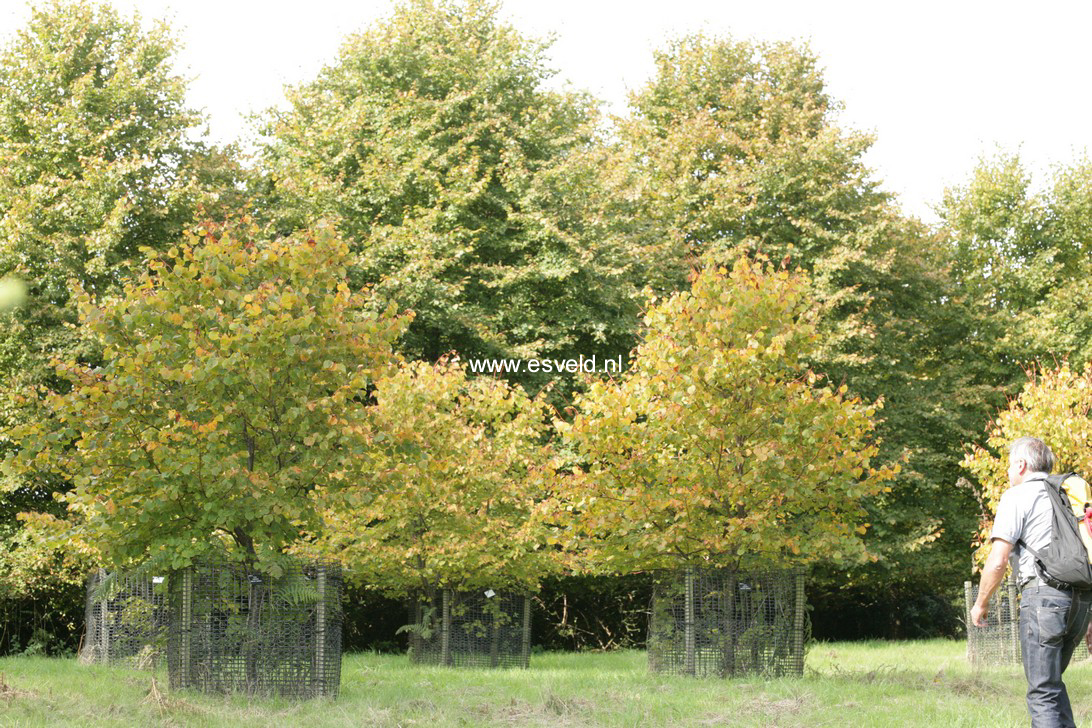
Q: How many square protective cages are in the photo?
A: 5